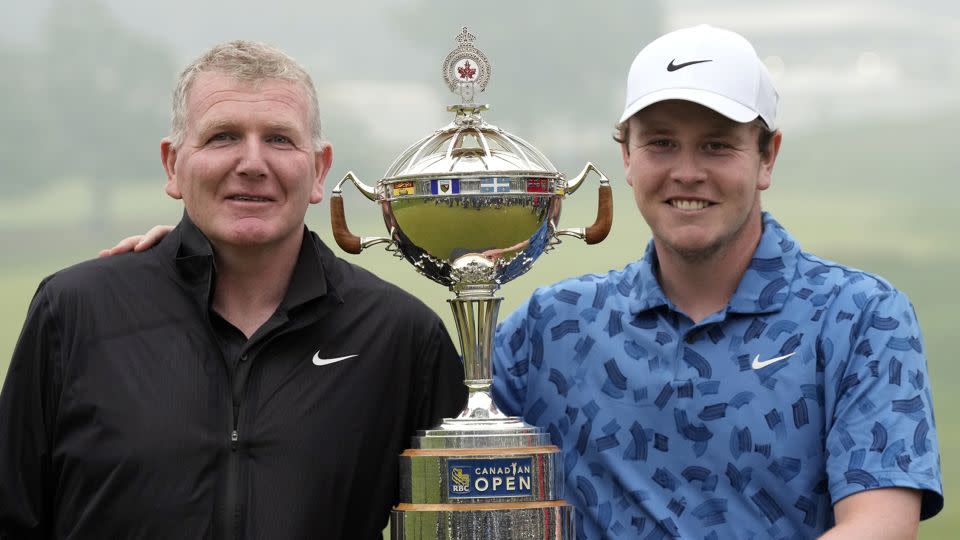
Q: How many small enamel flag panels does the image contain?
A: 4